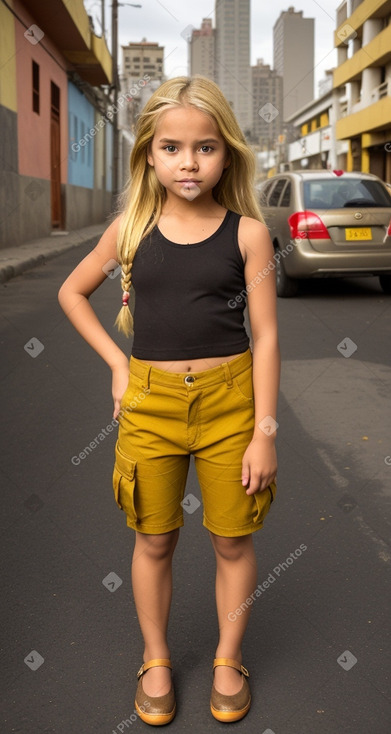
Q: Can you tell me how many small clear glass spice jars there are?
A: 0